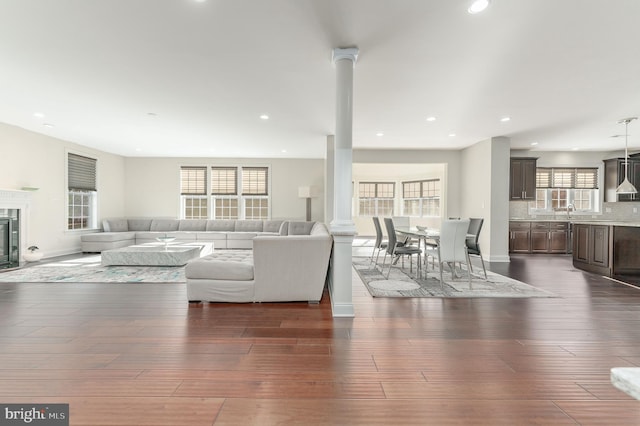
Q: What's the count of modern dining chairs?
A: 6